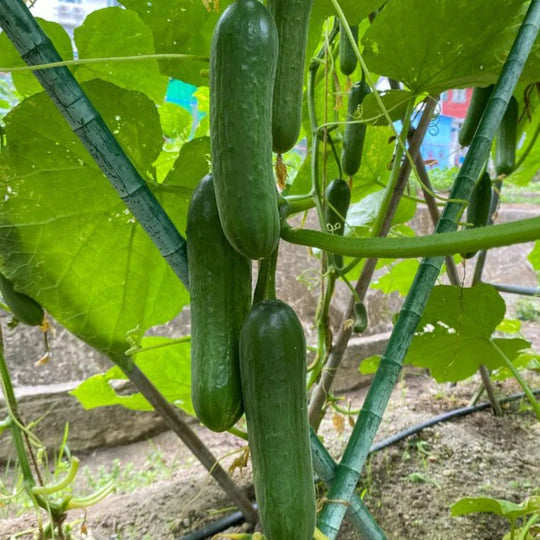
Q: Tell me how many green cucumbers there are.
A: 12